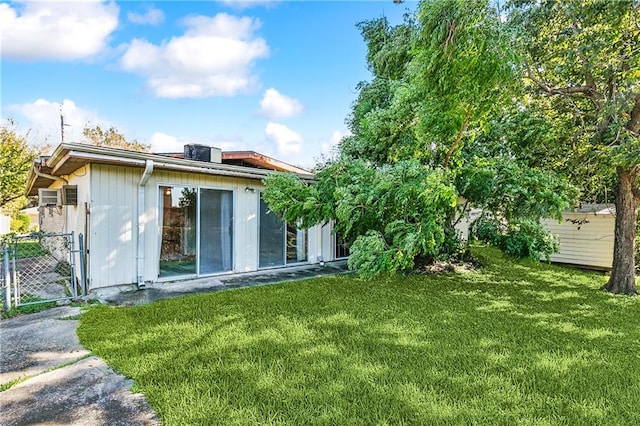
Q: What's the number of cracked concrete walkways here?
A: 1